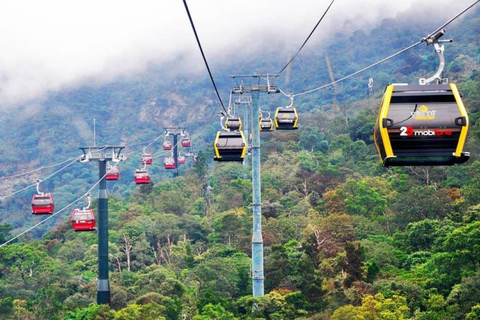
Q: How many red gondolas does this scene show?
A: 9